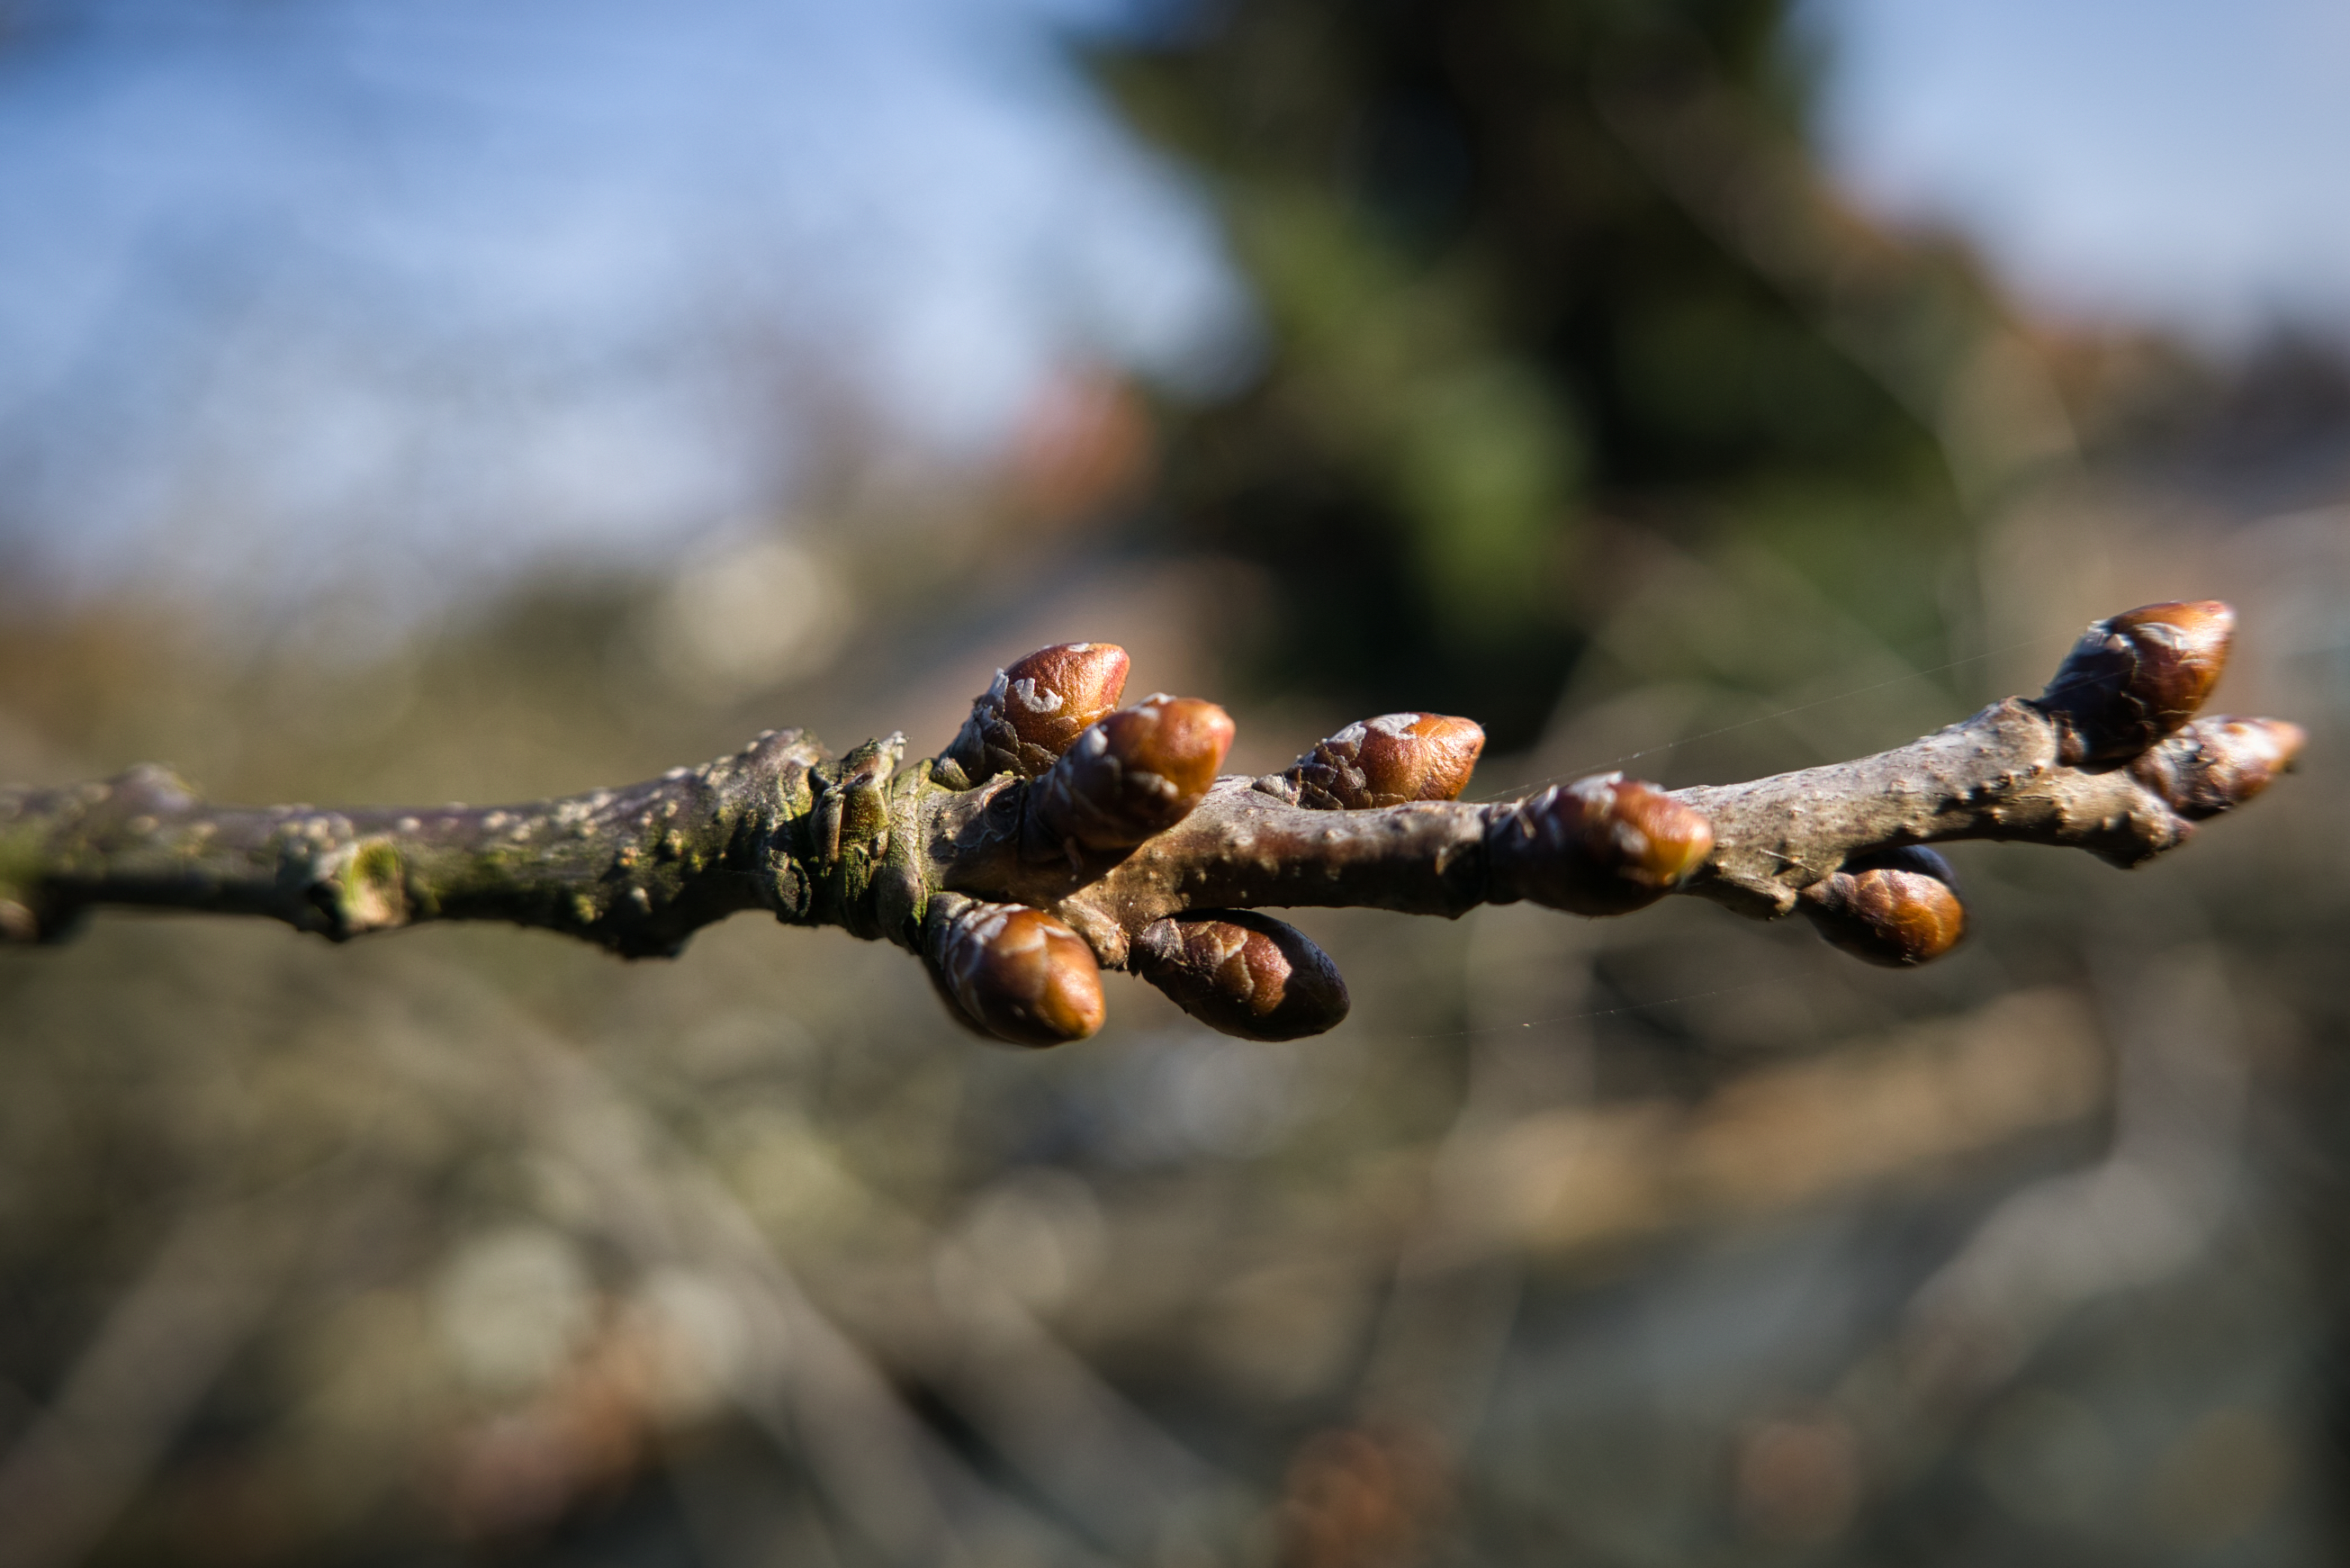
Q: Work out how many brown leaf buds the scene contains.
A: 9